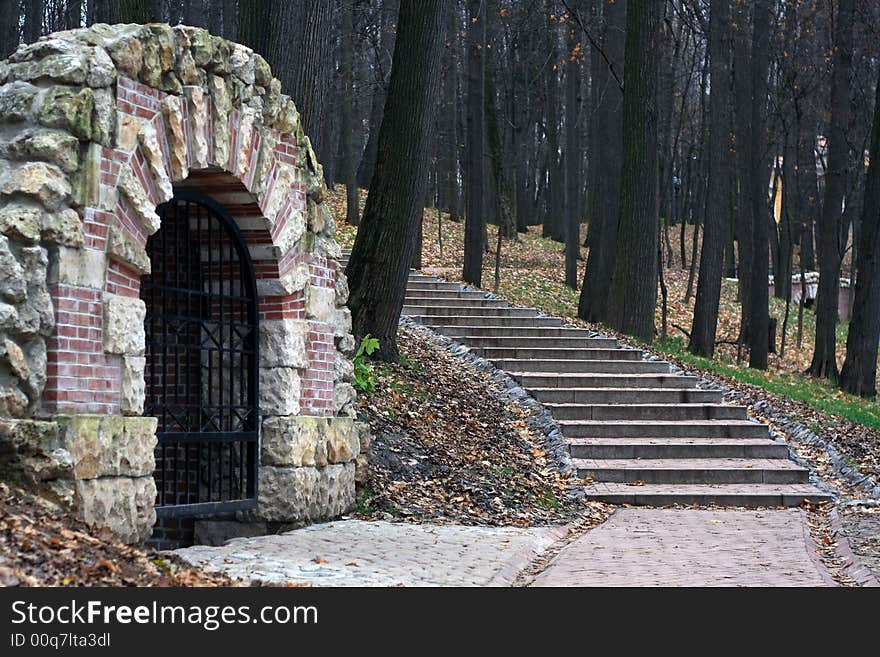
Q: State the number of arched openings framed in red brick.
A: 1